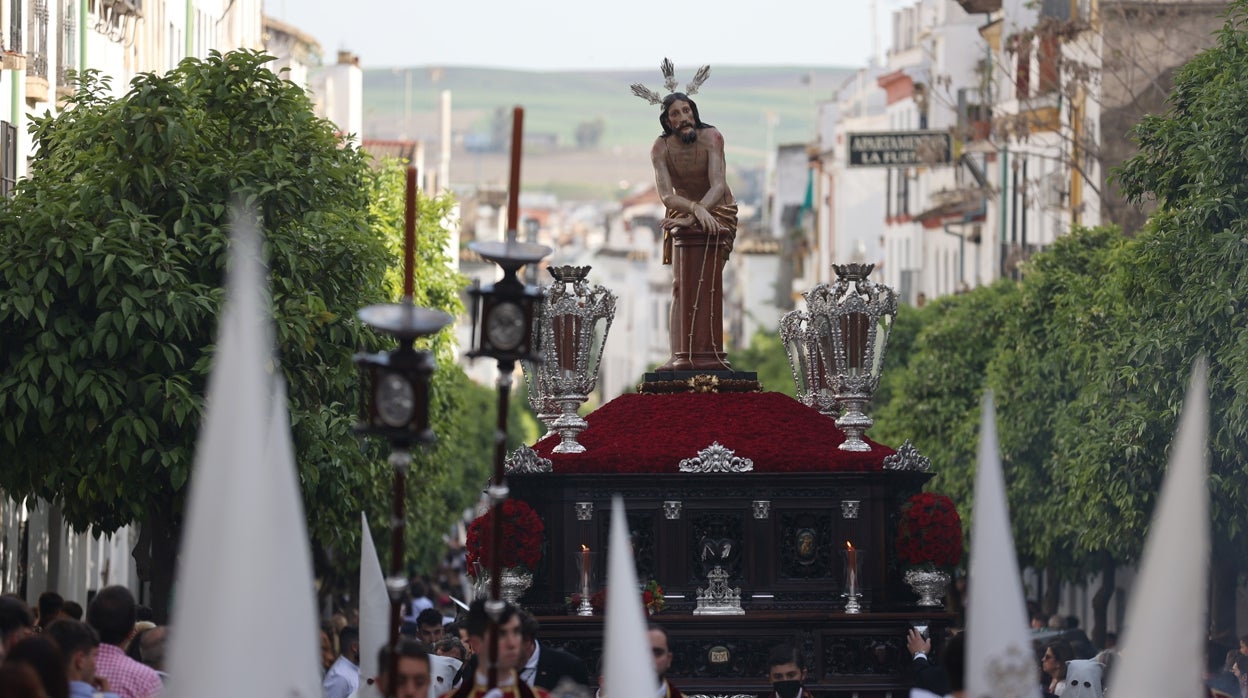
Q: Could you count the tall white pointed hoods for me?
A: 6